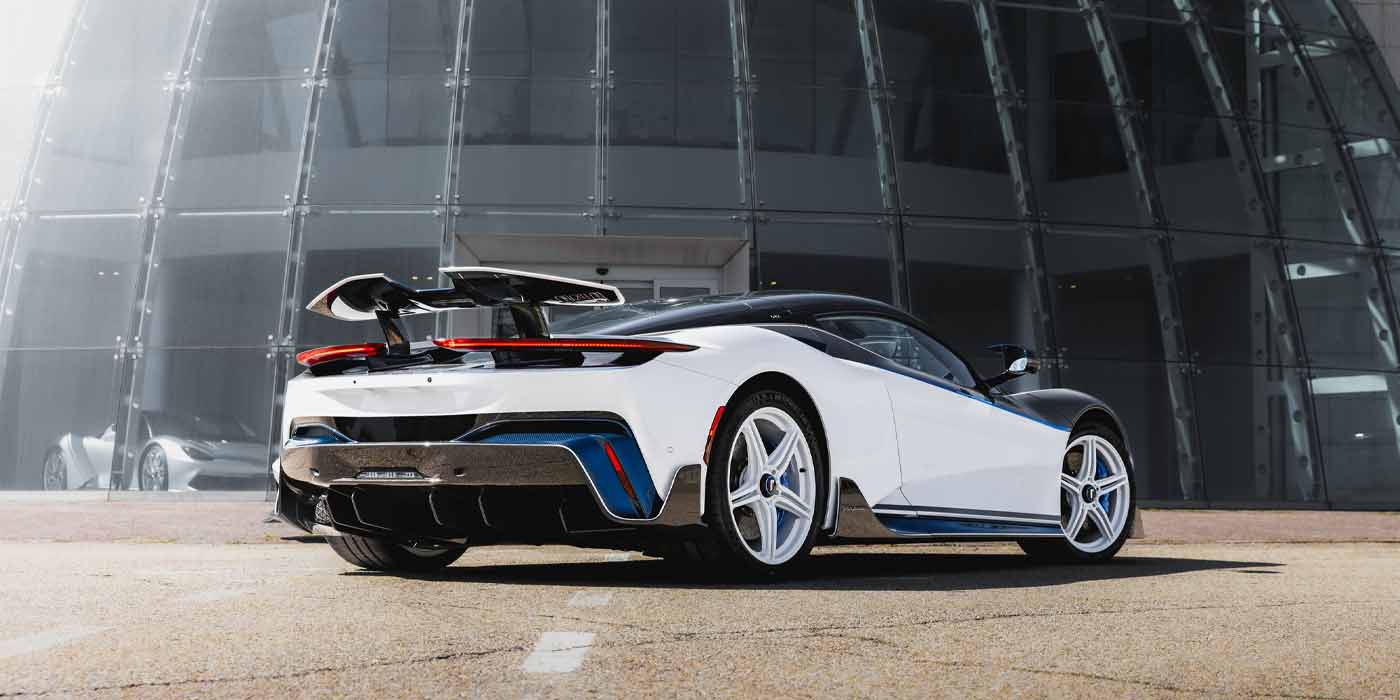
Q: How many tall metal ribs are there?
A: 12